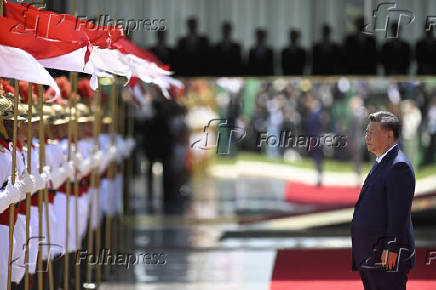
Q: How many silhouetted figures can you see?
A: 9